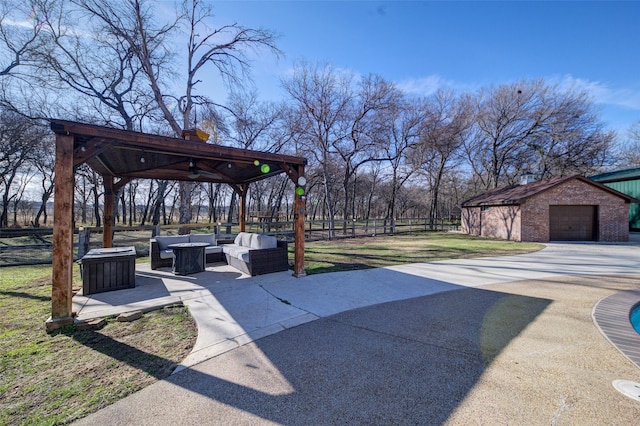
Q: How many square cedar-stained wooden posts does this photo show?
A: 4